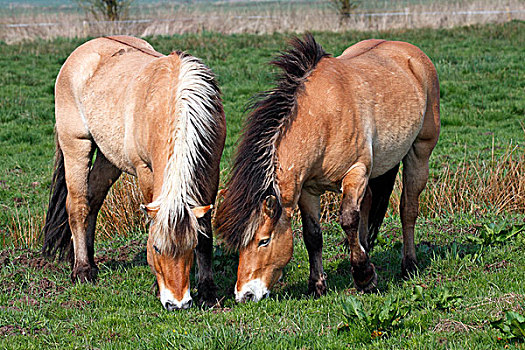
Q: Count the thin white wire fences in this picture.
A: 1